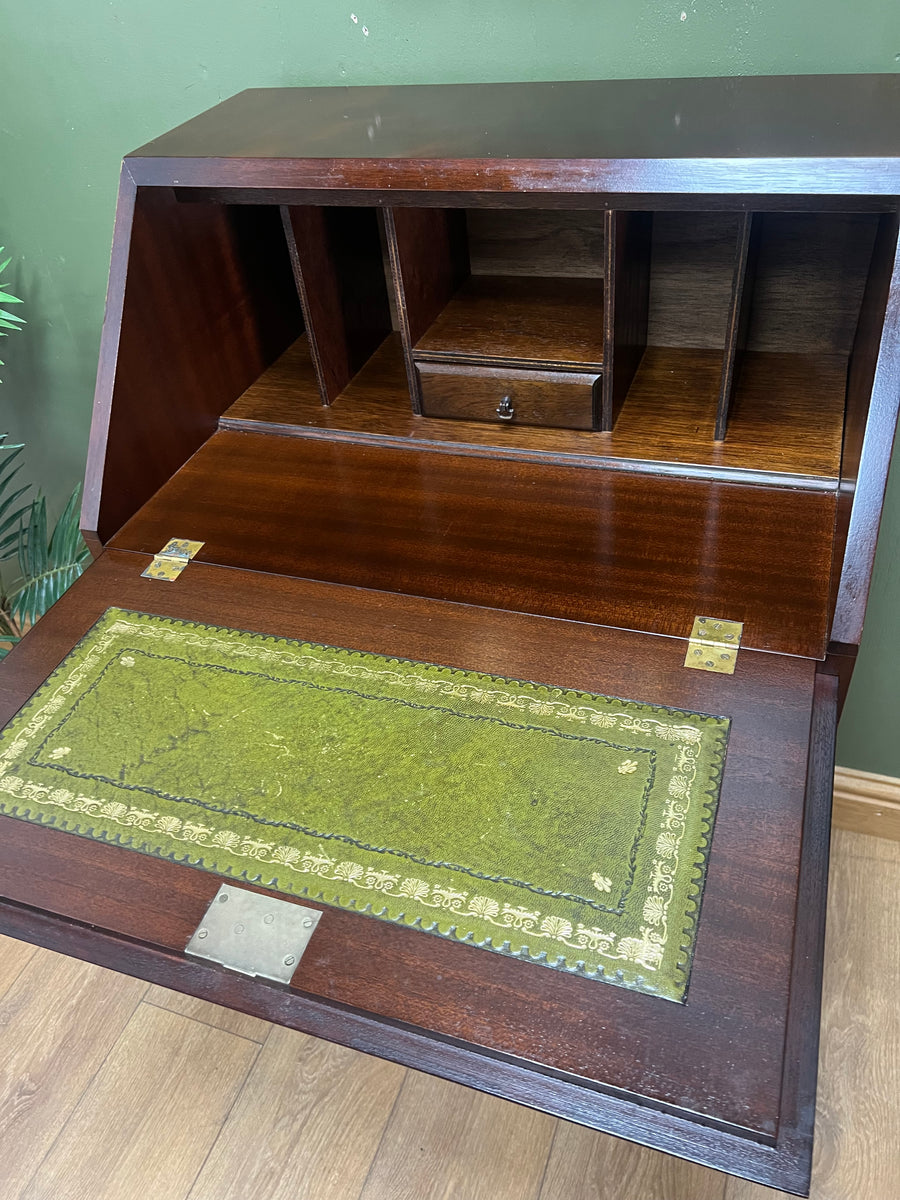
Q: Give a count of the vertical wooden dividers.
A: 4